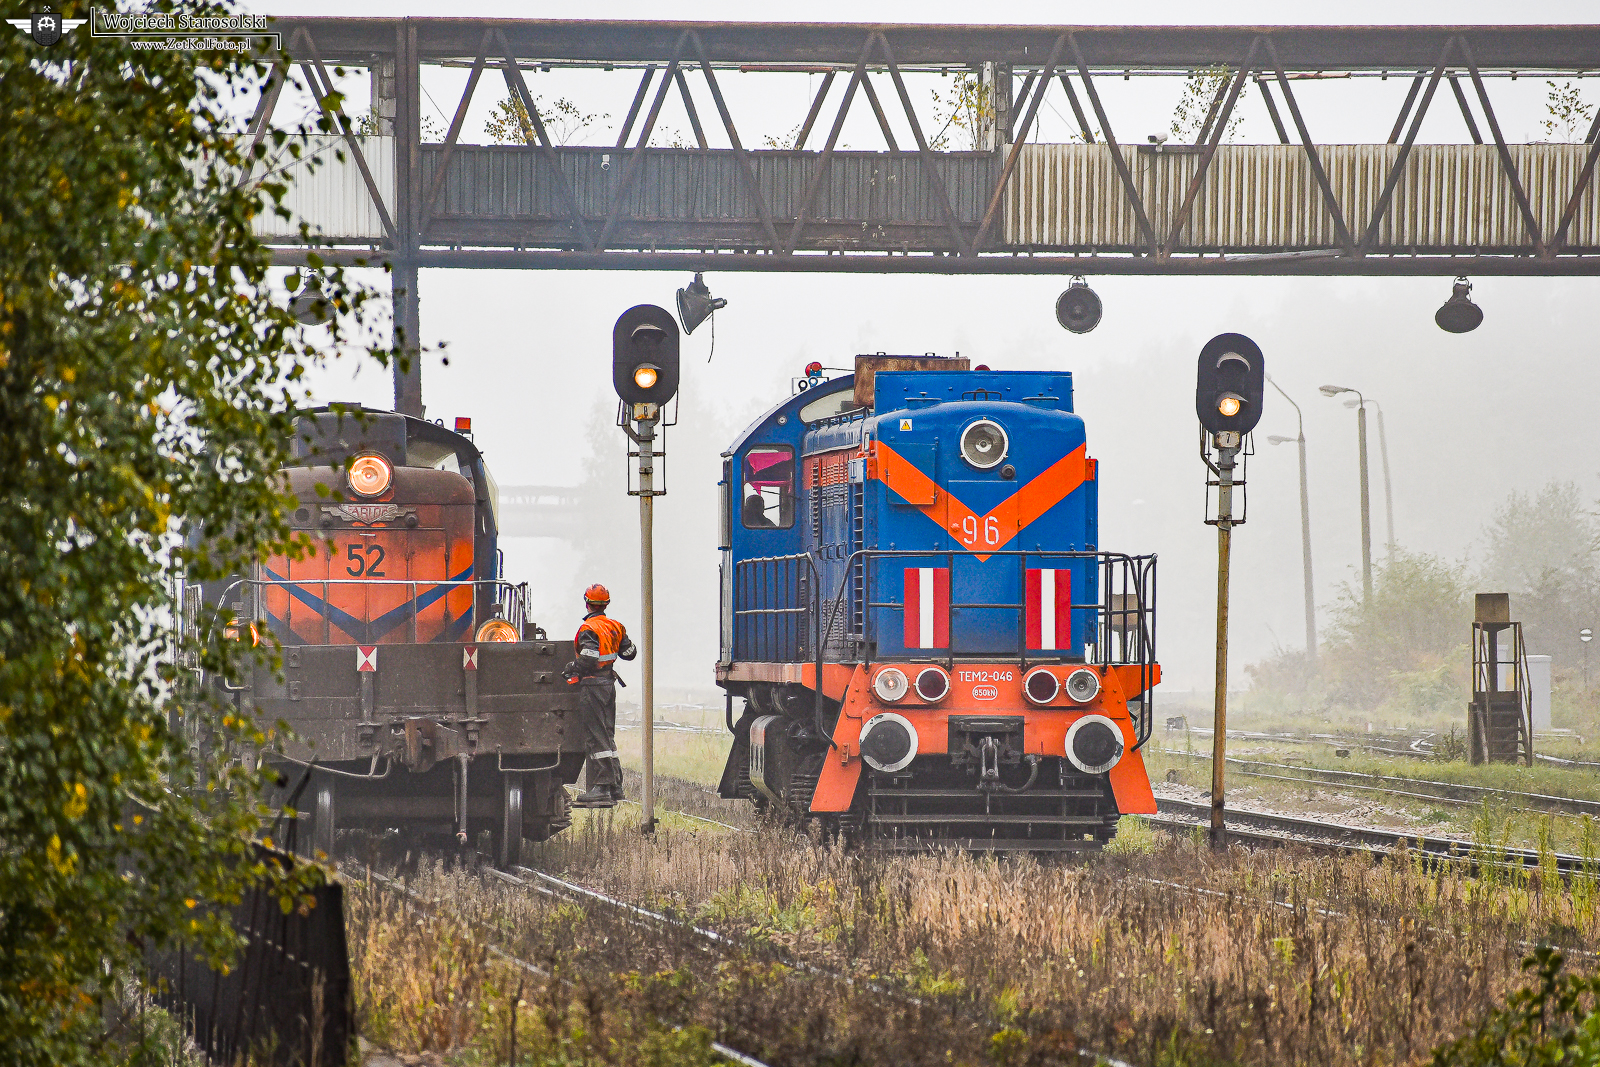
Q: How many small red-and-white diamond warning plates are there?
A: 2